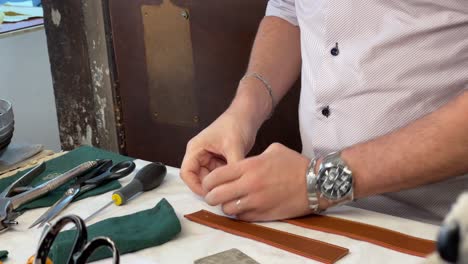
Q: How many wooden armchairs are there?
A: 0